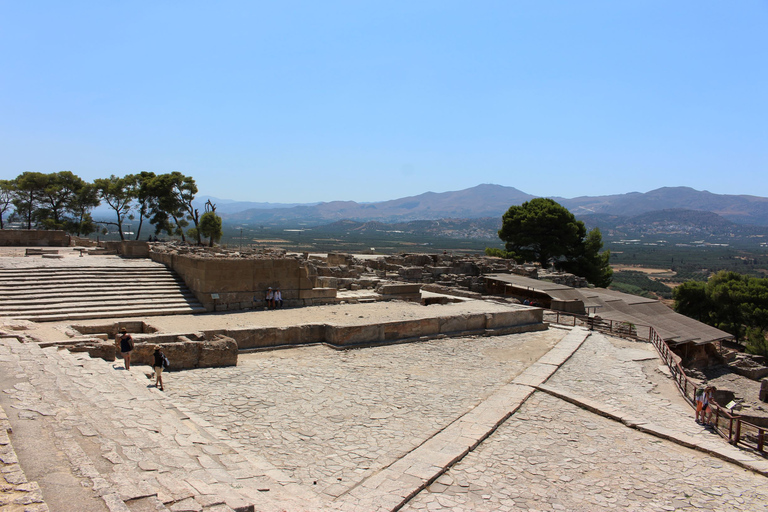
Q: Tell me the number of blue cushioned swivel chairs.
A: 0